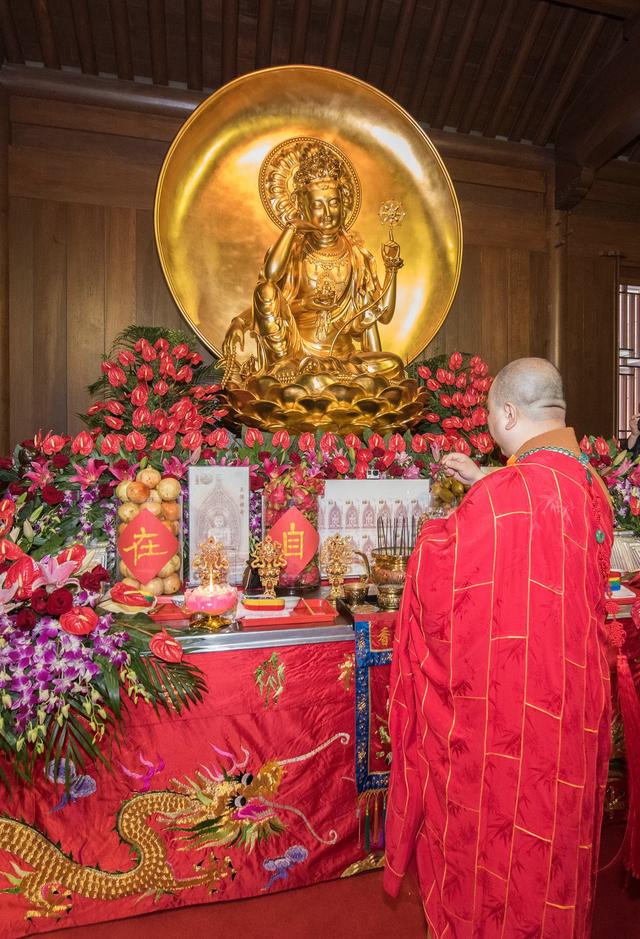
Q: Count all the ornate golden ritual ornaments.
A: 3